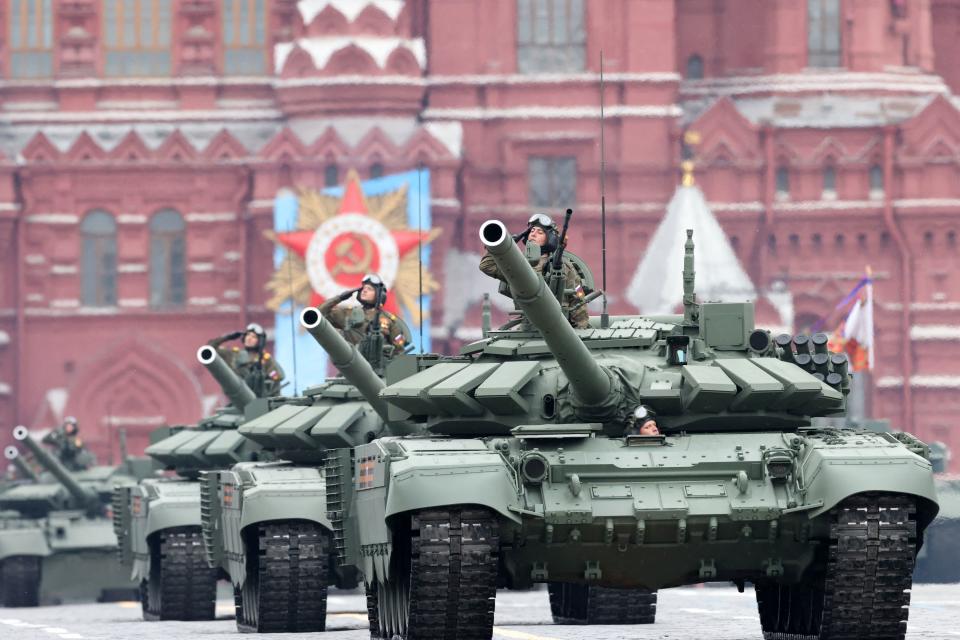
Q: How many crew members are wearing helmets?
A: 5